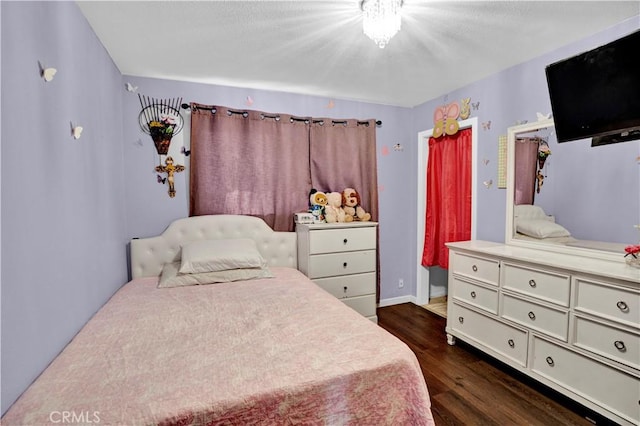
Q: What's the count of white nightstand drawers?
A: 4